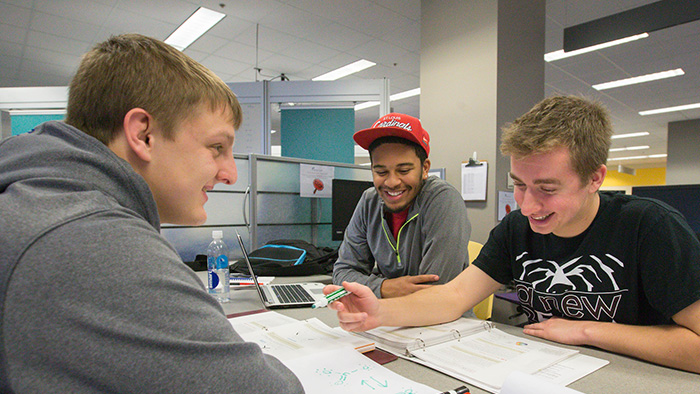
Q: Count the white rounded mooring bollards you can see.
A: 0